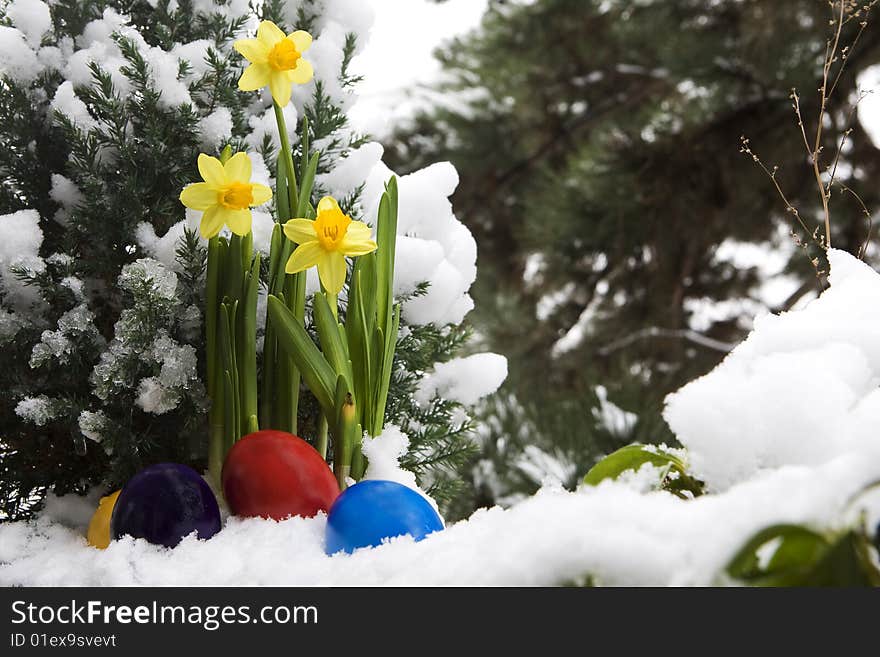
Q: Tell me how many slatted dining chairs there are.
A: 0